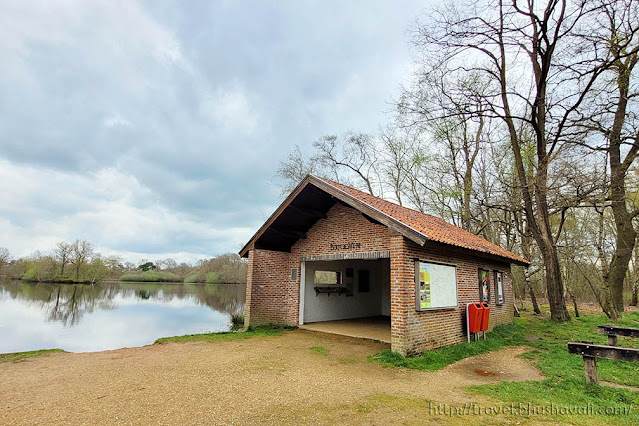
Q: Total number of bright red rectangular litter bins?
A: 2